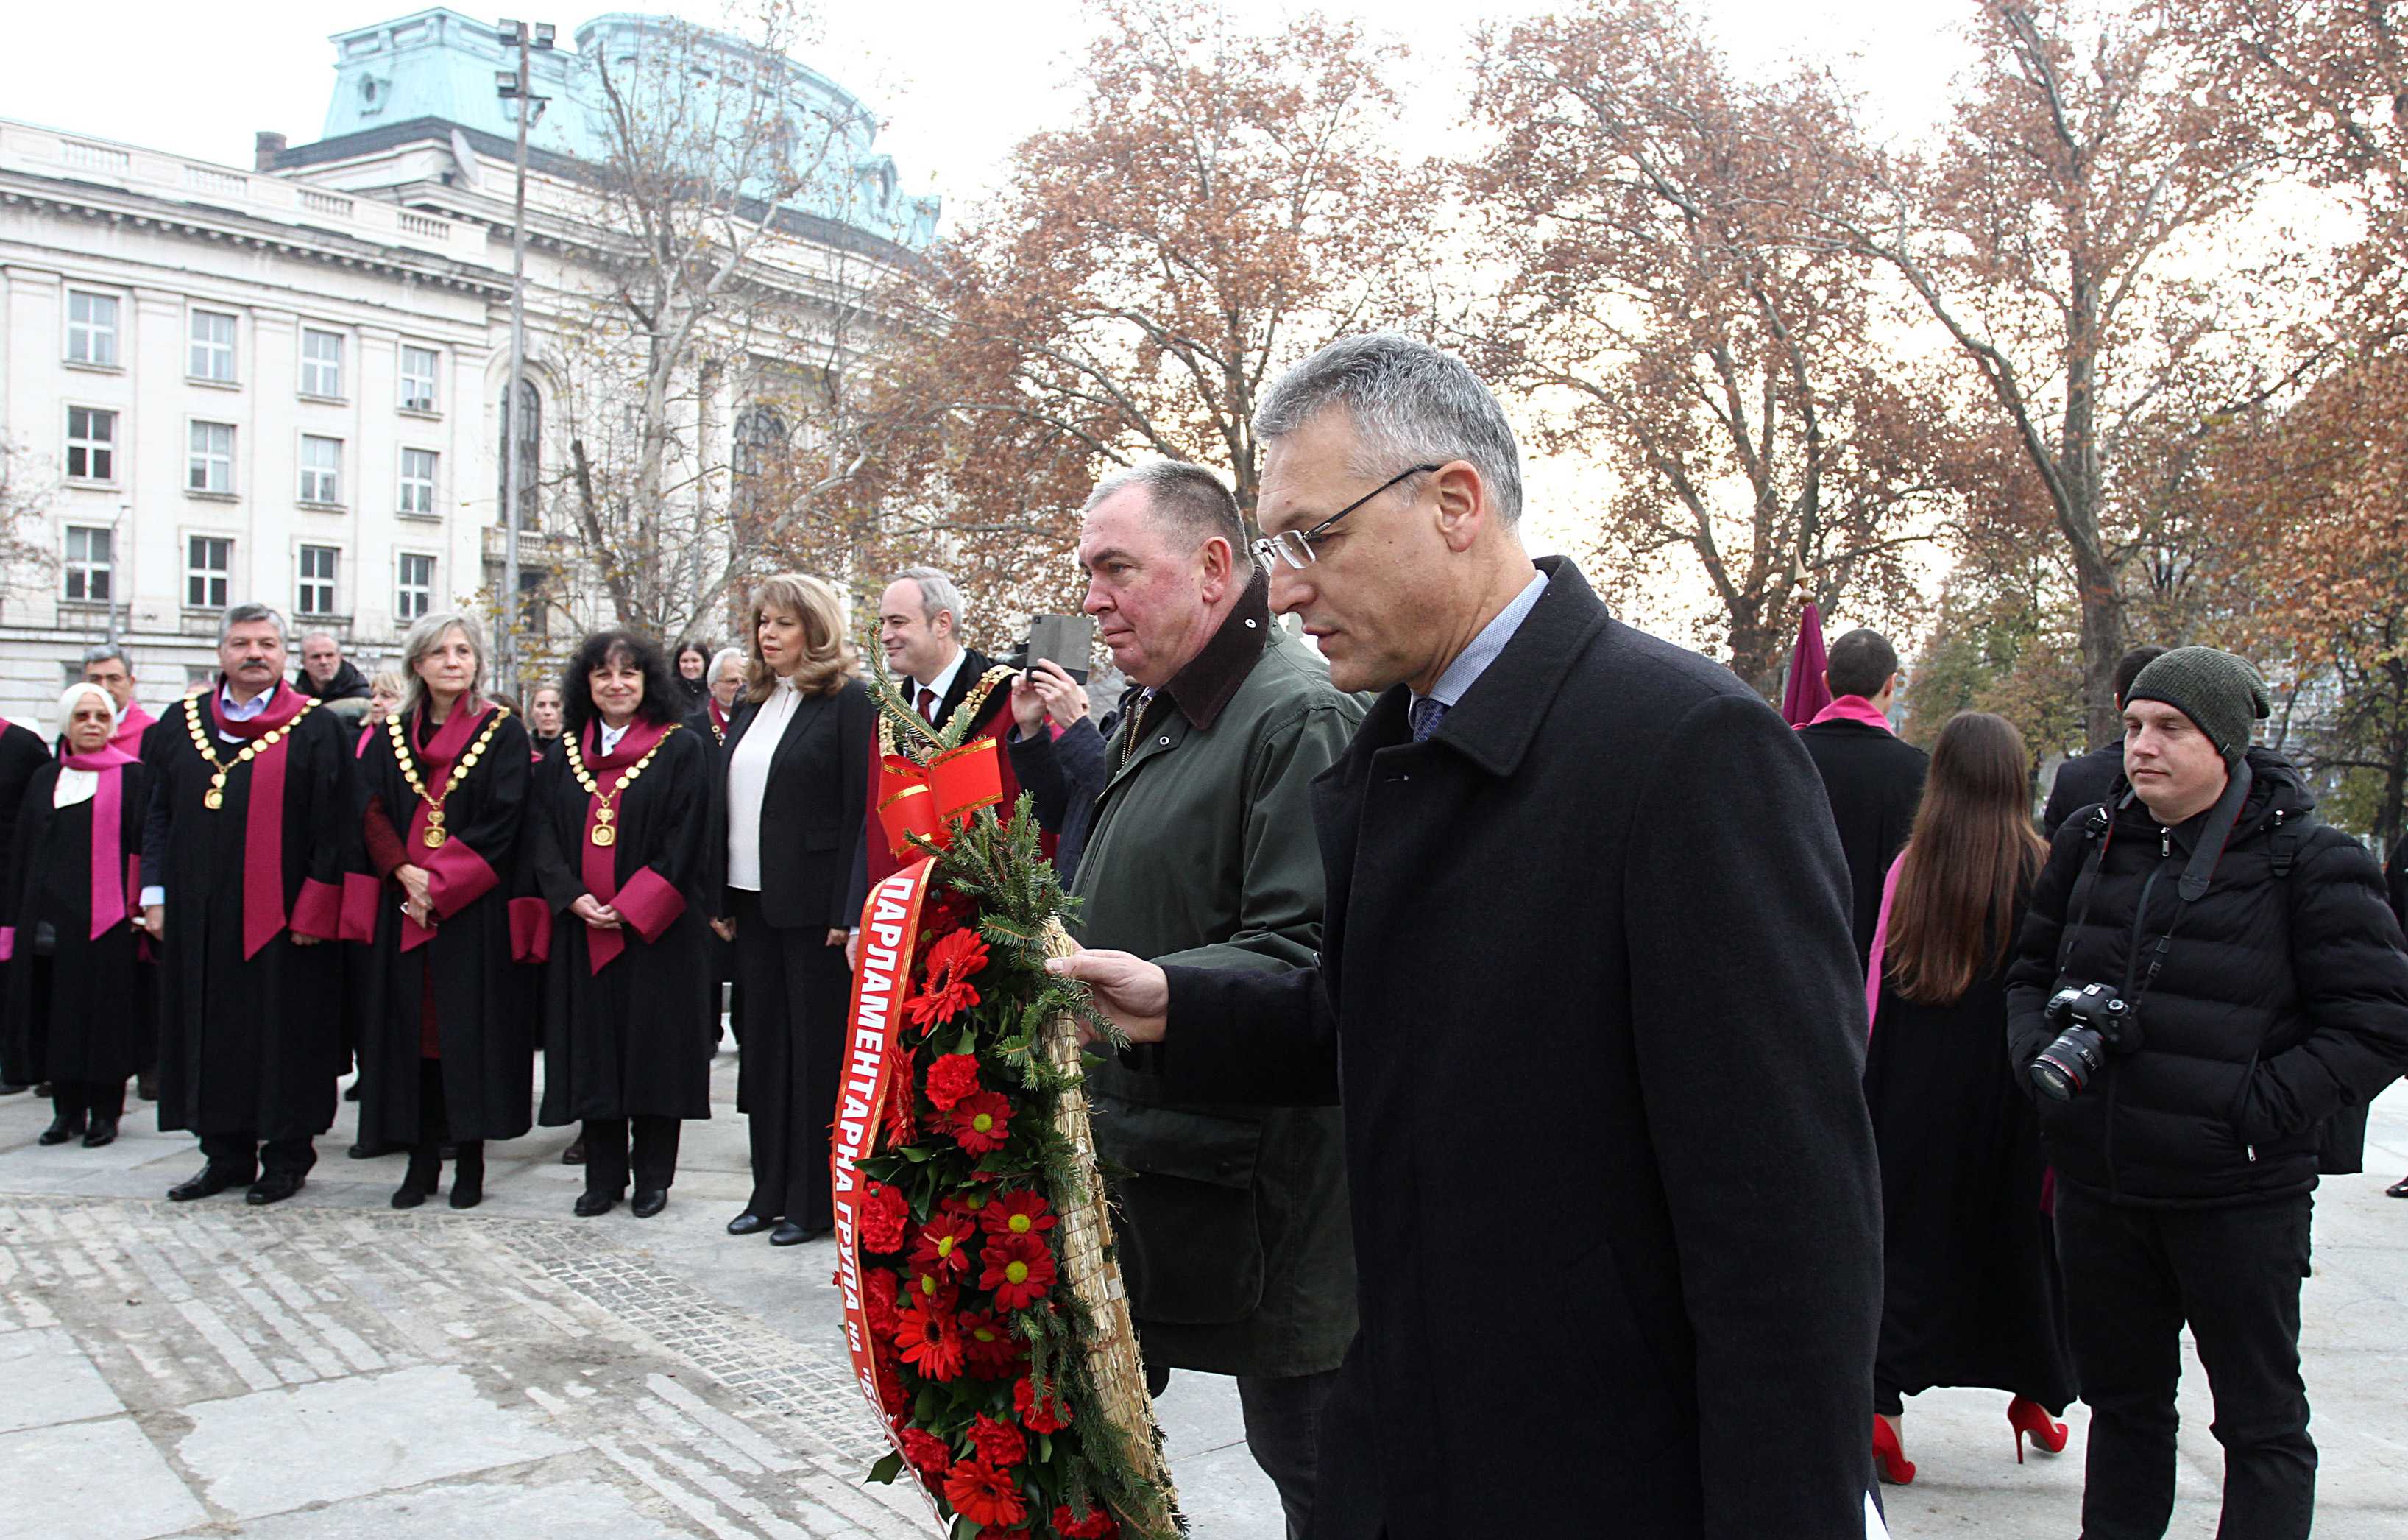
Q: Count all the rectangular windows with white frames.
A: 12